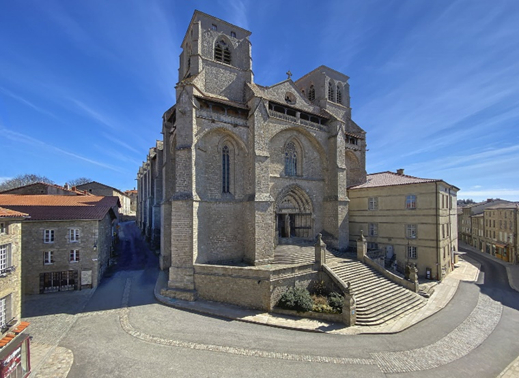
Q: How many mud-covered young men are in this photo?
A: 0